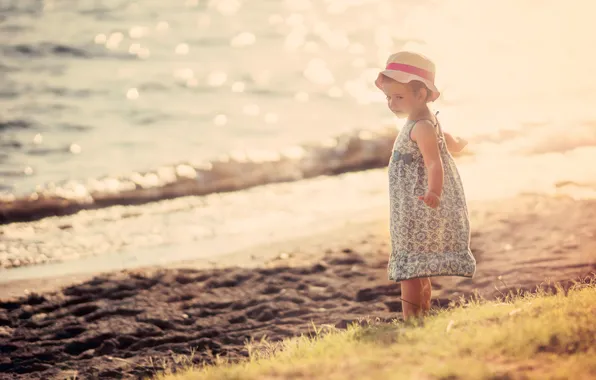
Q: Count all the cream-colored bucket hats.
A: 1